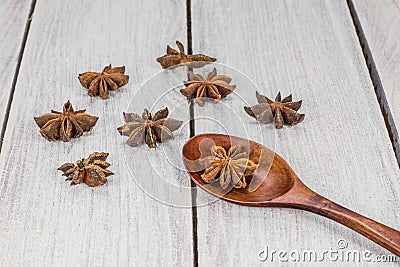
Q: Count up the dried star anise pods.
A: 8